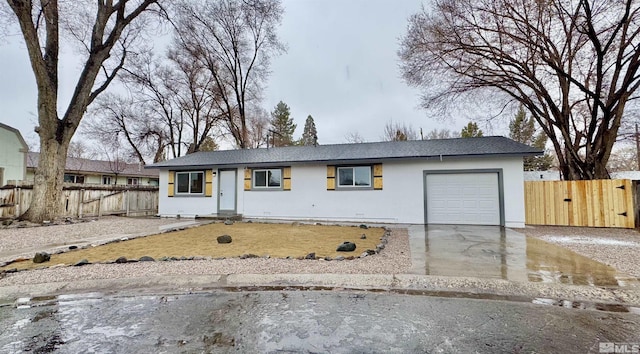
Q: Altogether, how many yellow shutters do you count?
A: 6